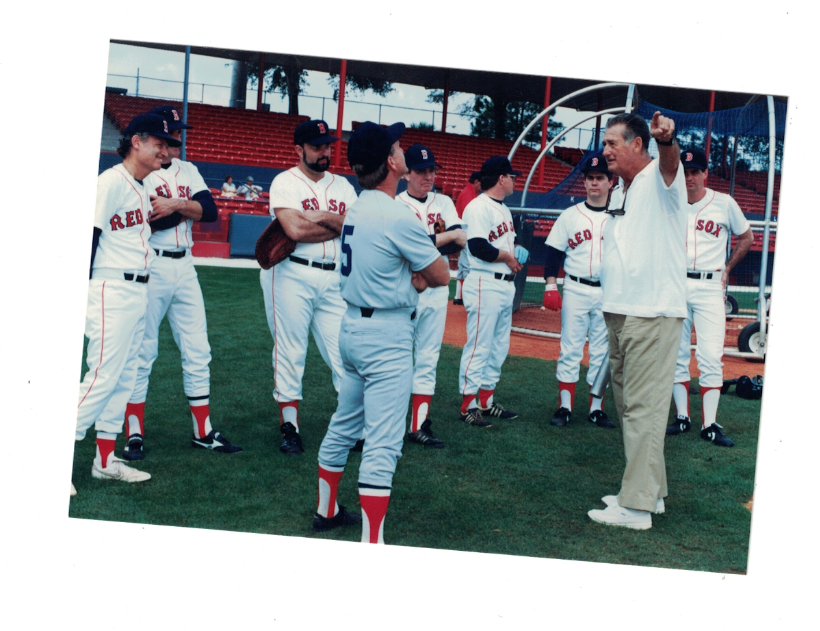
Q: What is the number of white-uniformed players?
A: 7